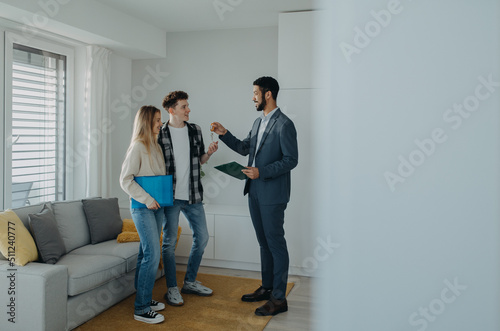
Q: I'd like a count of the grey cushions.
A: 2